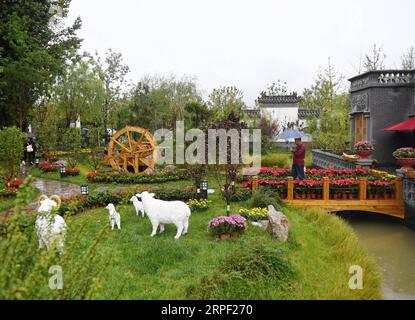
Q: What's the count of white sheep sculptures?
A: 4